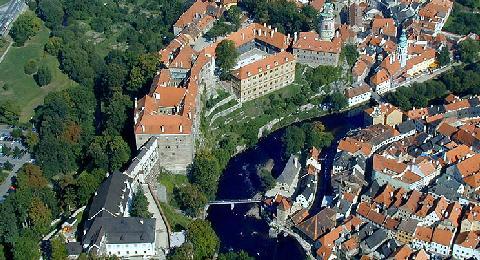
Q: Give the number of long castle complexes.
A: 1